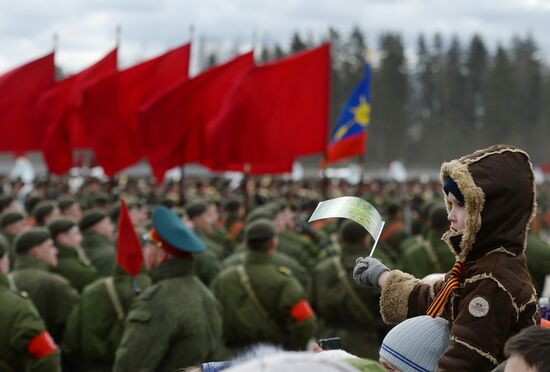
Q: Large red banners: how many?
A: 5